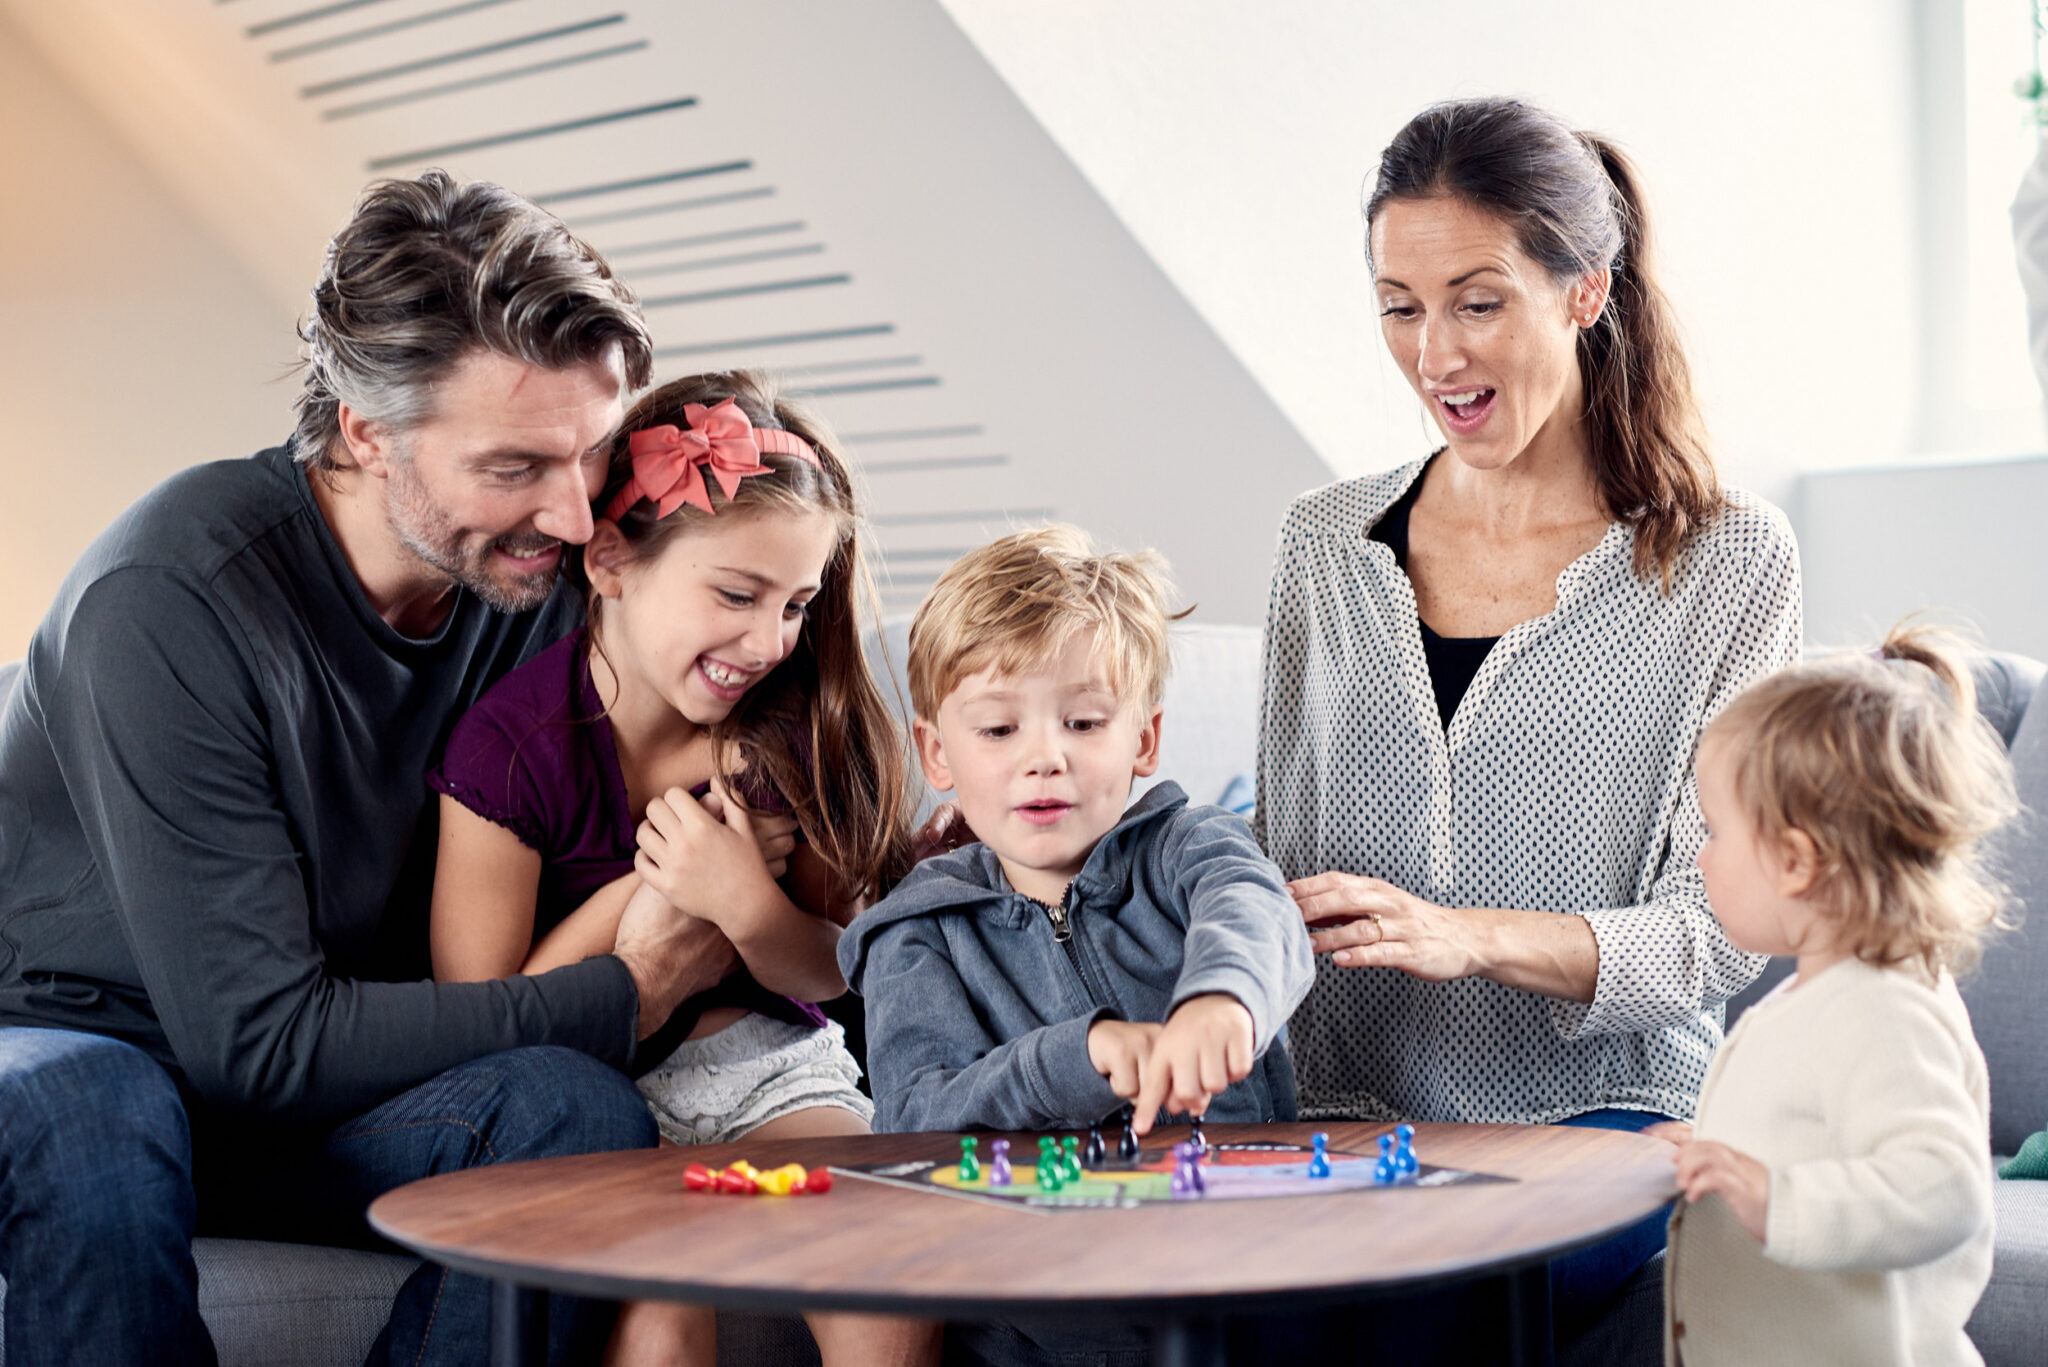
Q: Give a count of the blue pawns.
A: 3